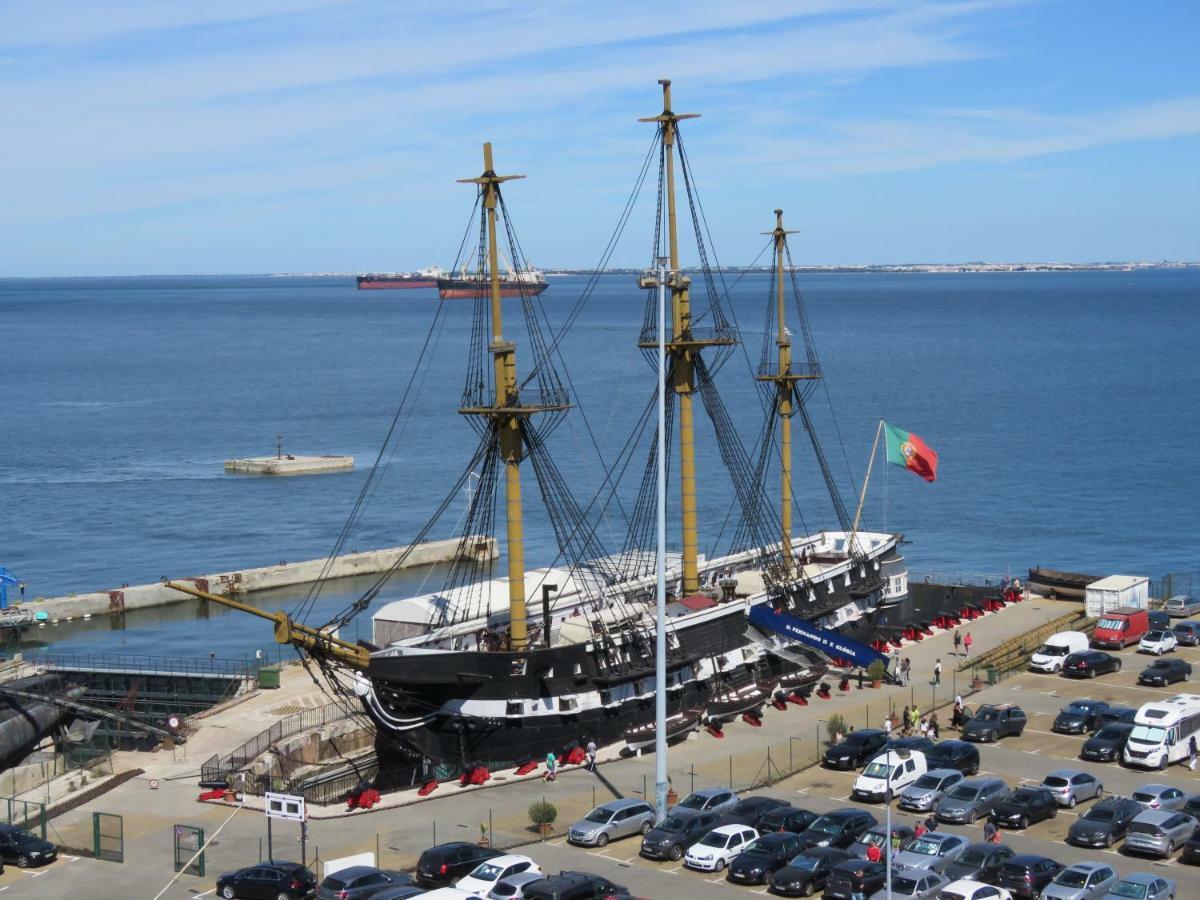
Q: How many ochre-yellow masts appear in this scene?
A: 3